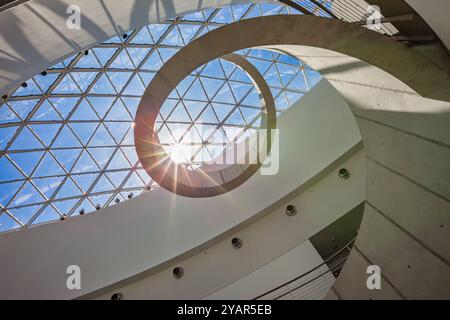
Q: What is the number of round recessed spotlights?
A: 5